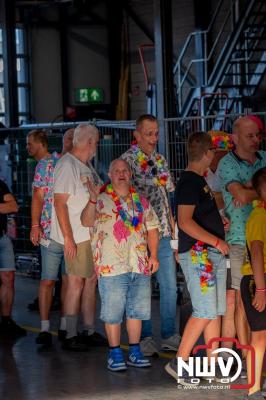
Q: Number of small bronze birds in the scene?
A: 0